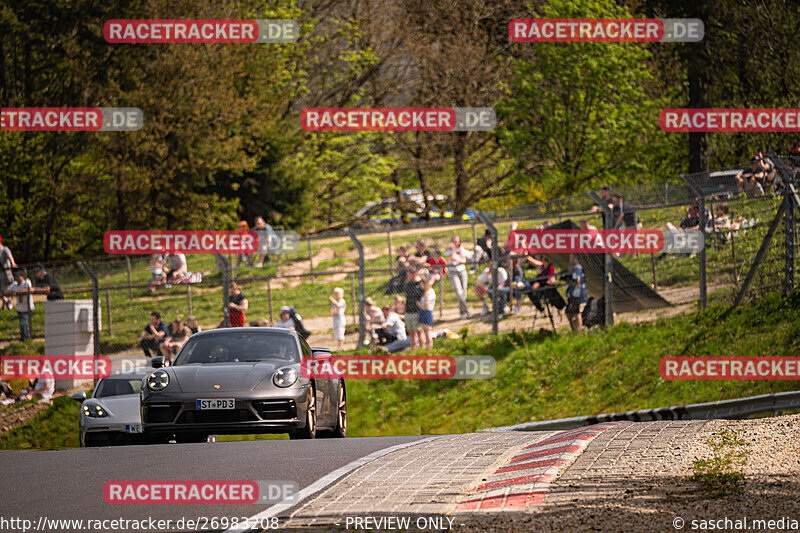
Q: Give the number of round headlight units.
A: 2